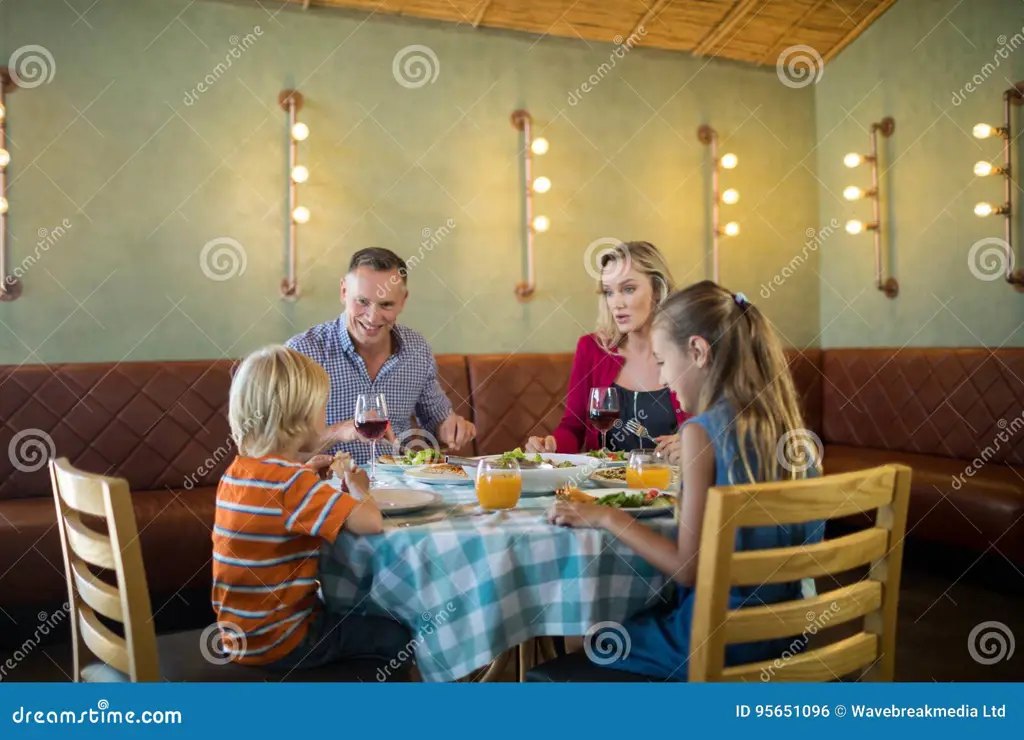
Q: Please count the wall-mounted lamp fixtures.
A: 6